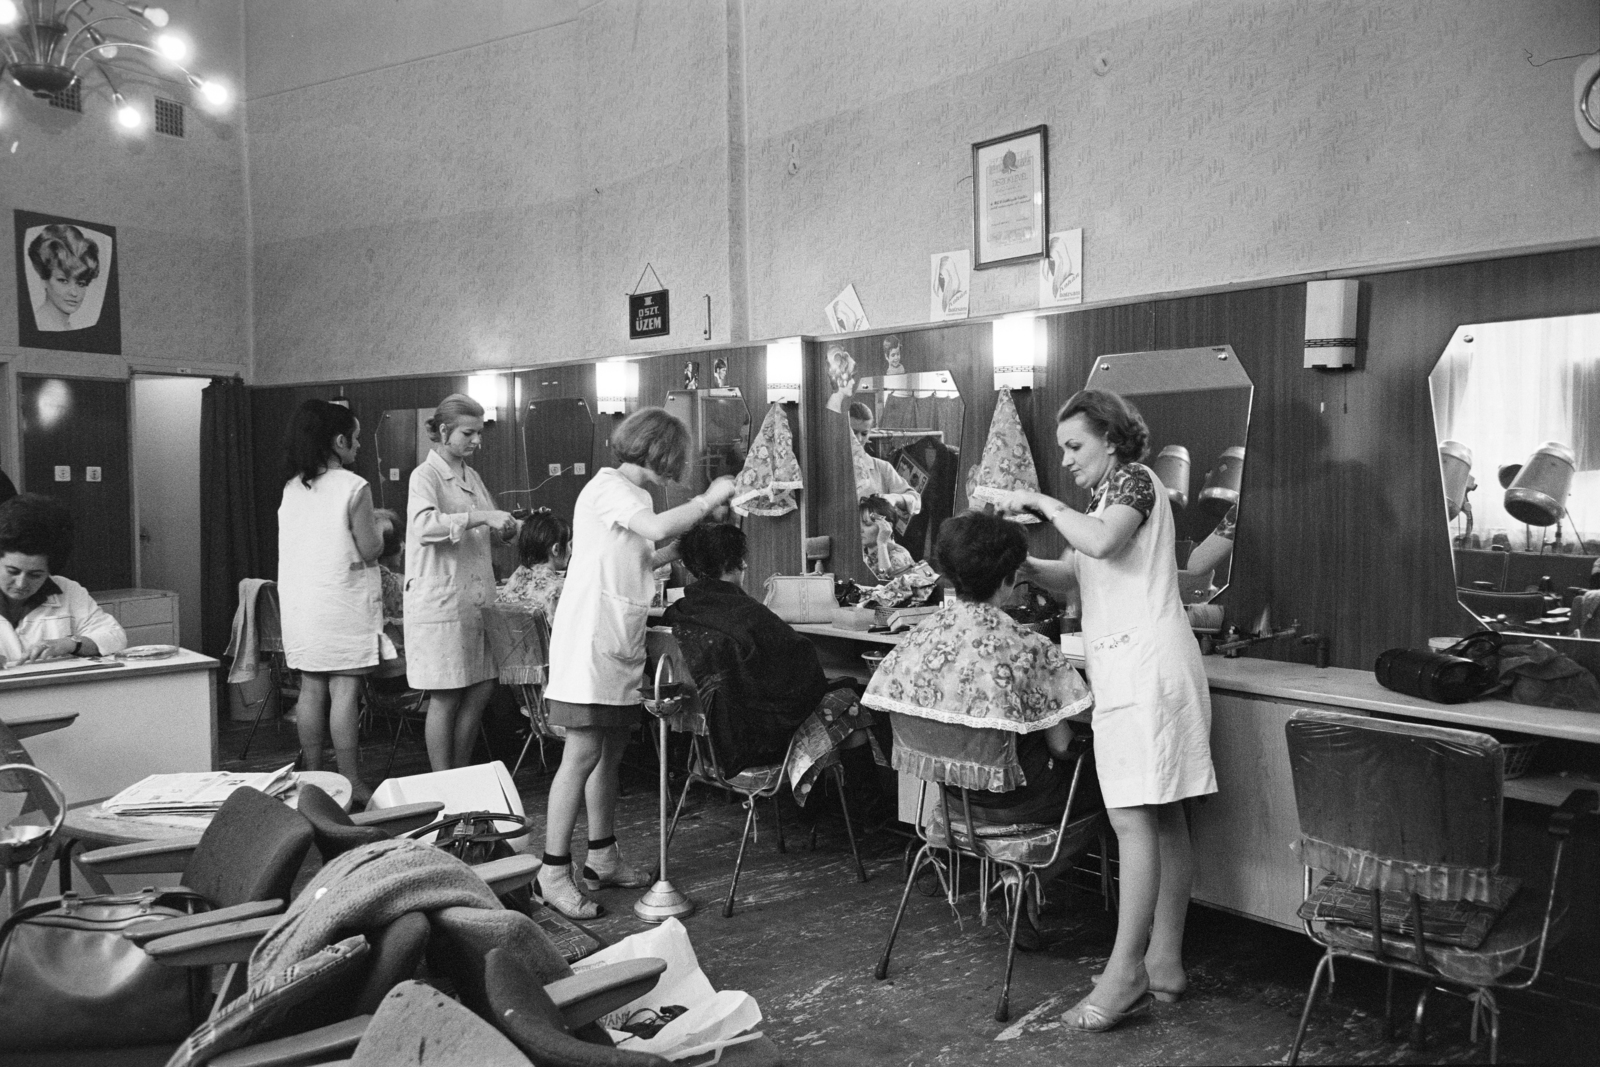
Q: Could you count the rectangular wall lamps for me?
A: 5